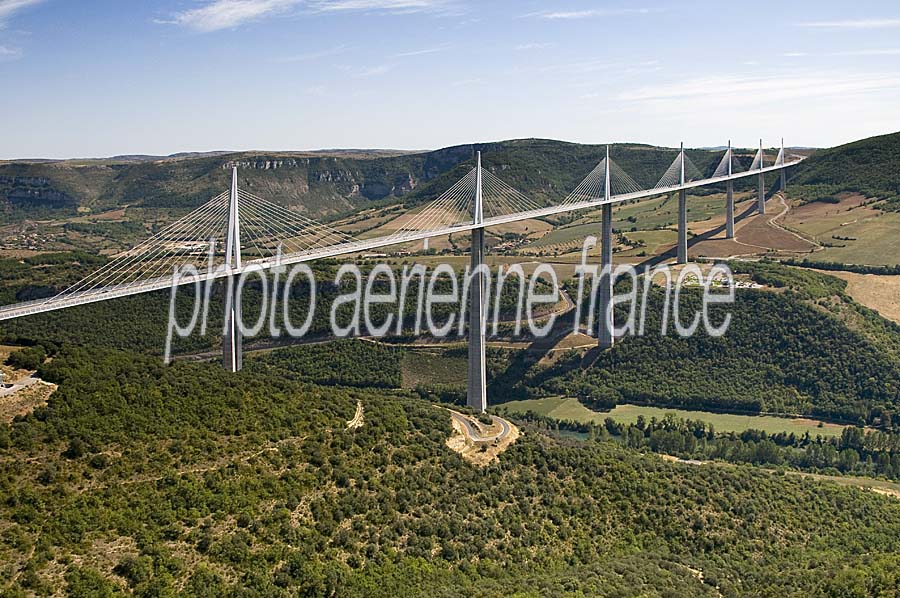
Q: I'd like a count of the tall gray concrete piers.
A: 7